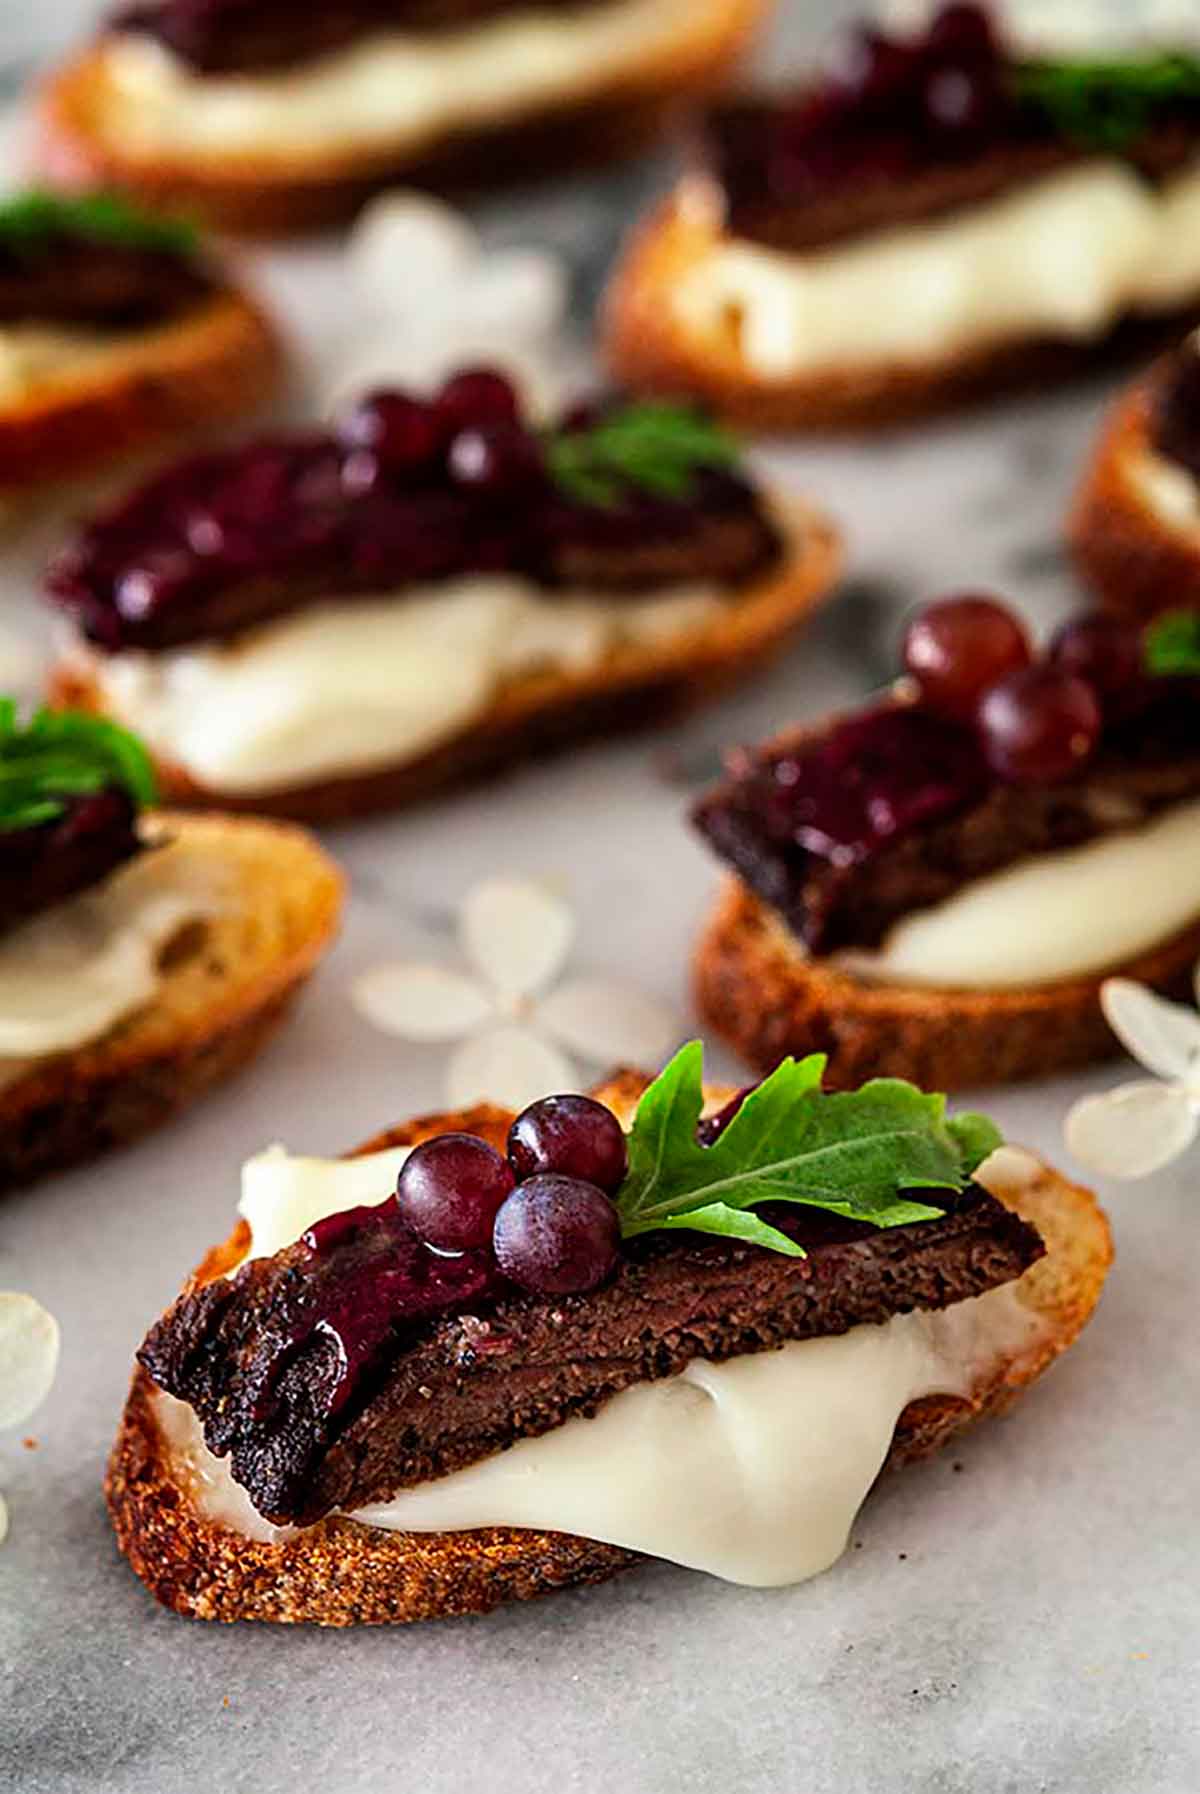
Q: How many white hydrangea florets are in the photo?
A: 4